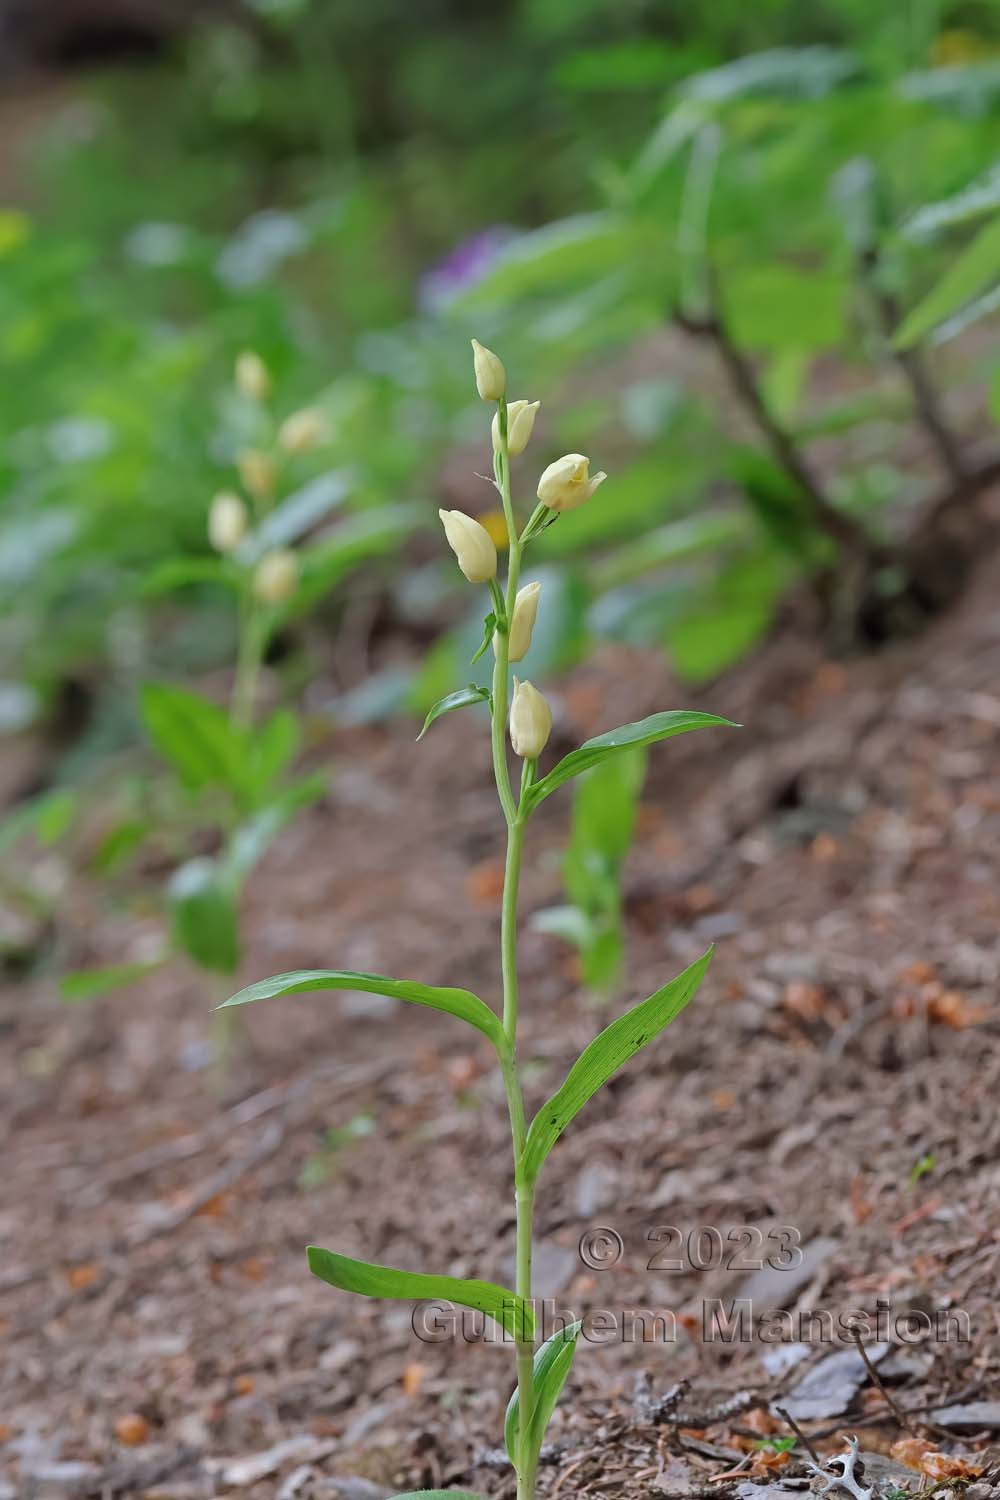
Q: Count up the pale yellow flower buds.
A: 11